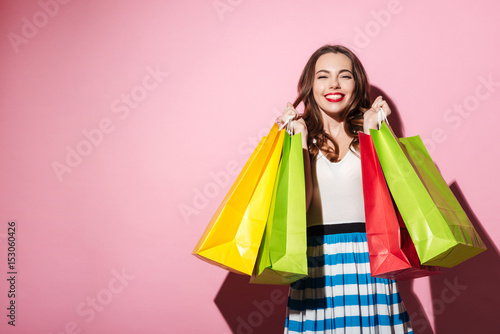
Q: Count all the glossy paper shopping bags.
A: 4